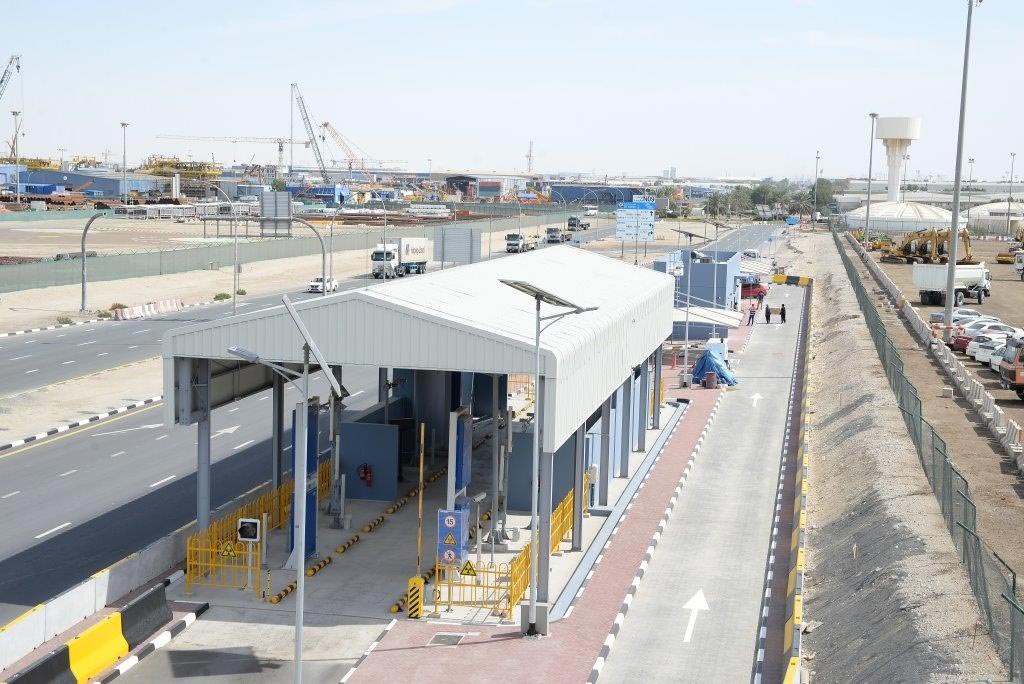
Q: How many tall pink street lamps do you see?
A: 0